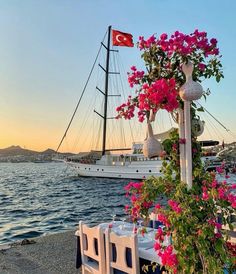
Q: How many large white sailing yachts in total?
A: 1